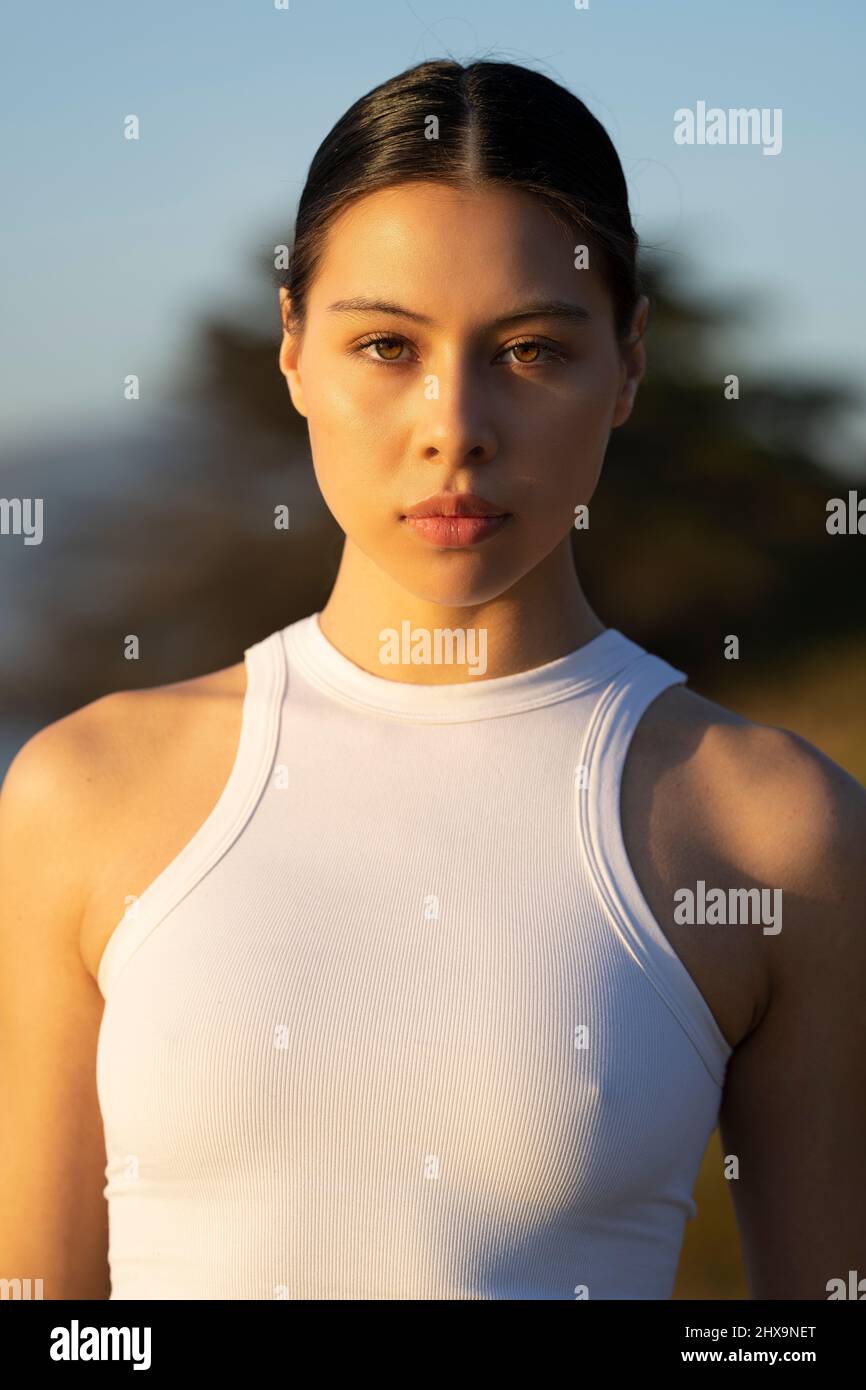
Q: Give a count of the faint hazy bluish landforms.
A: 1